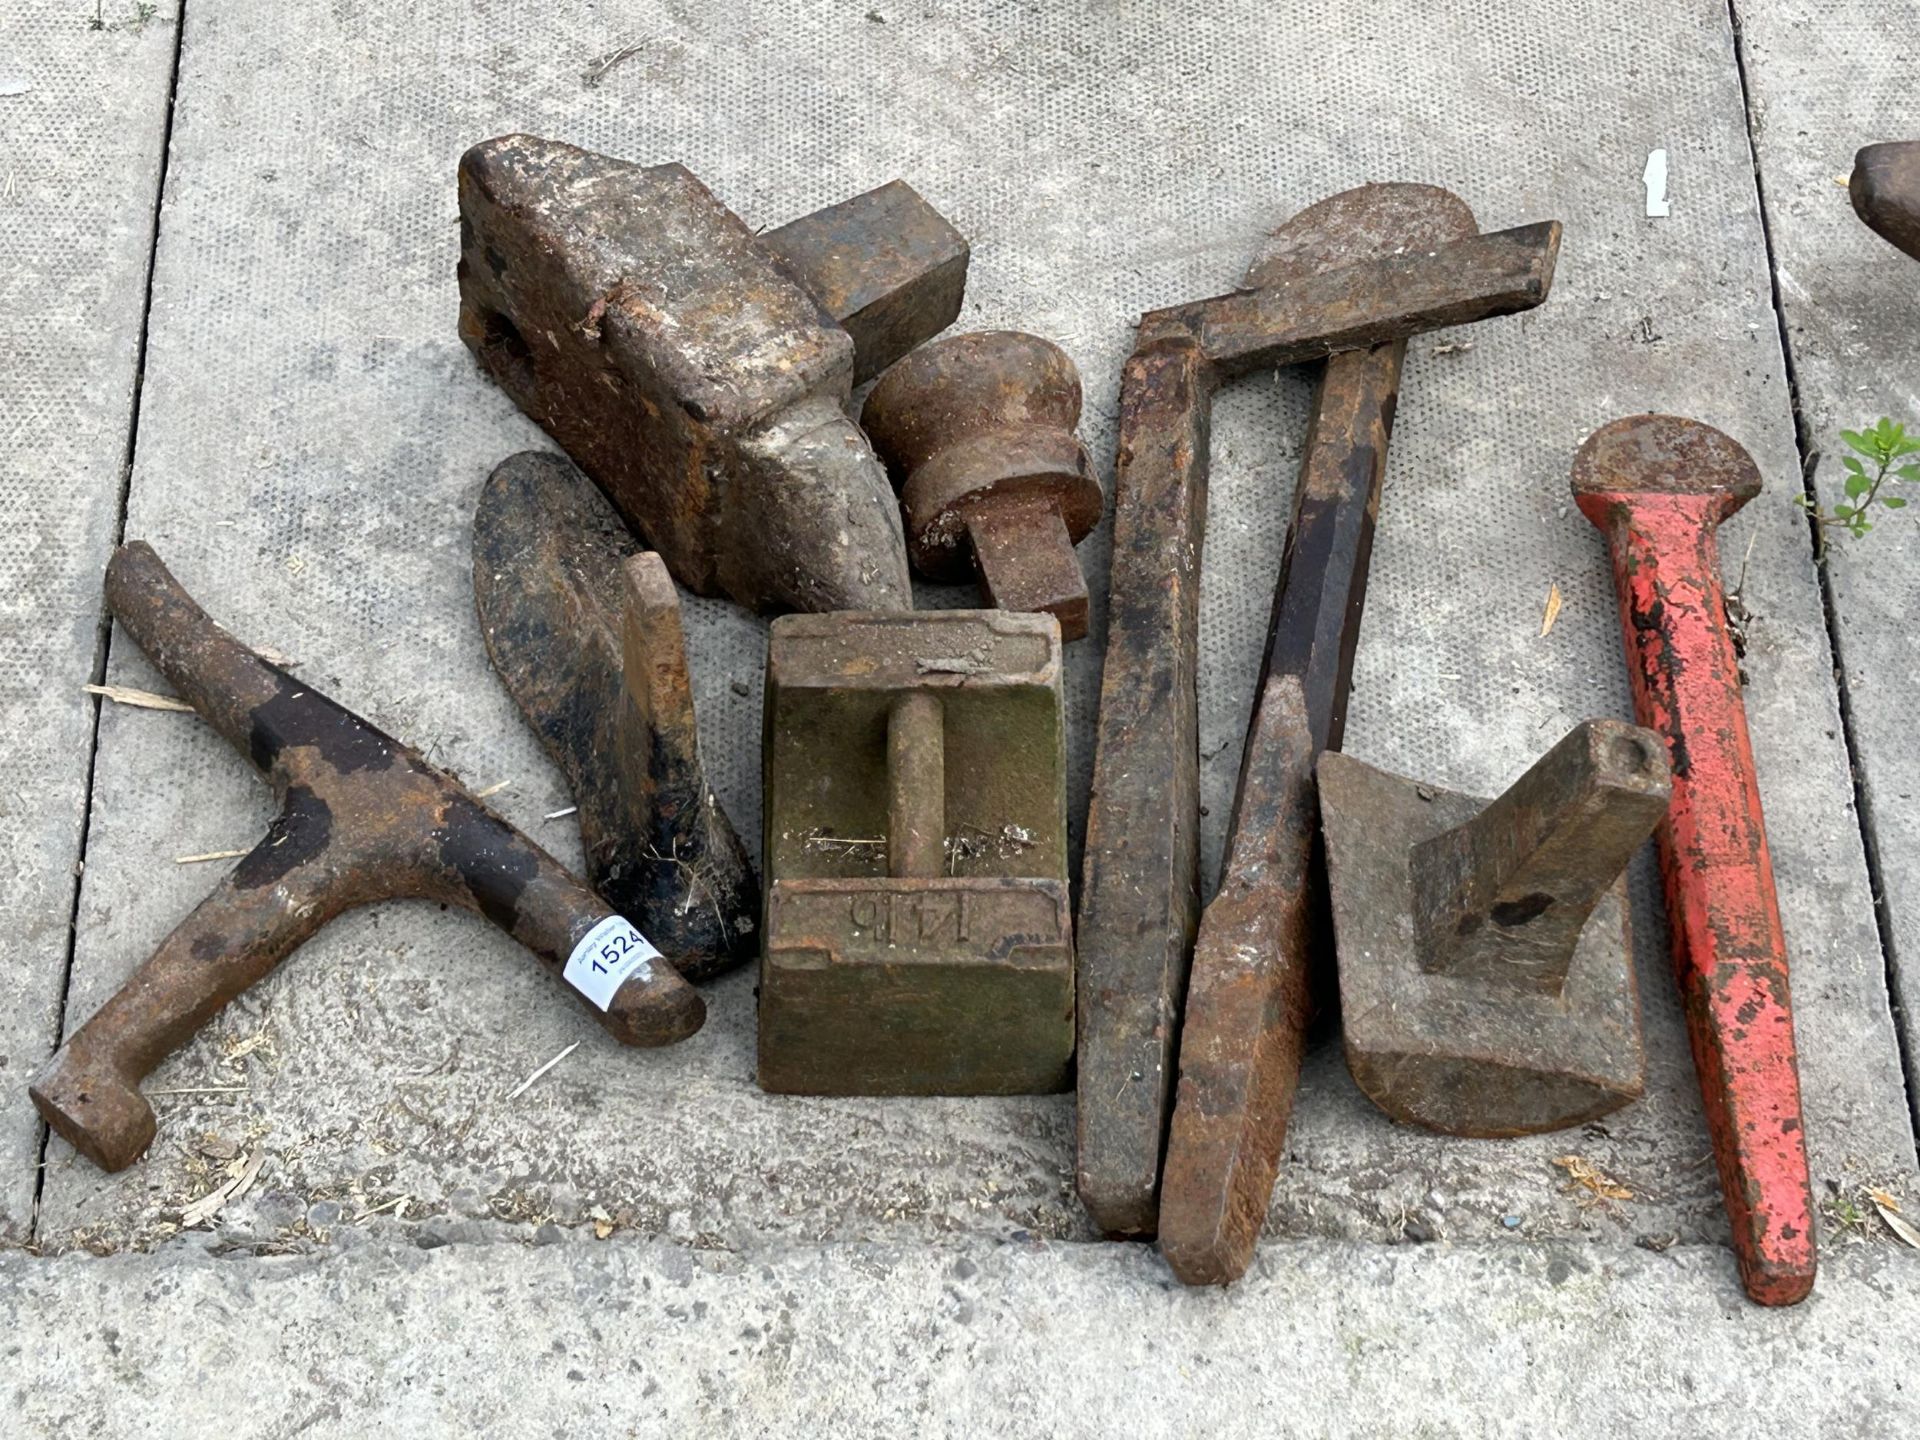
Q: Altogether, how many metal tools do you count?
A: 9